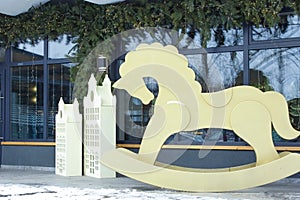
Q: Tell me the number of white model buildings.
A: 2